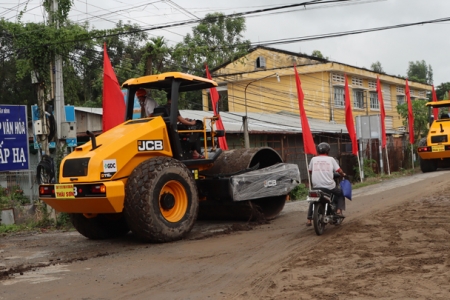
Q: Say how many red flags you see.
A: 7